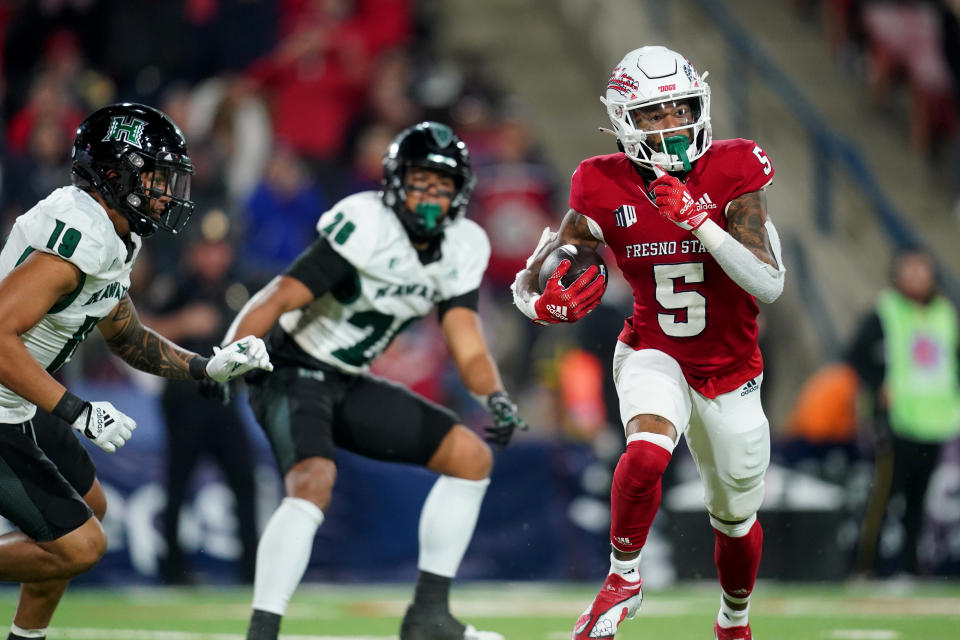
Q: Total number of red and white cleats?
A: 2